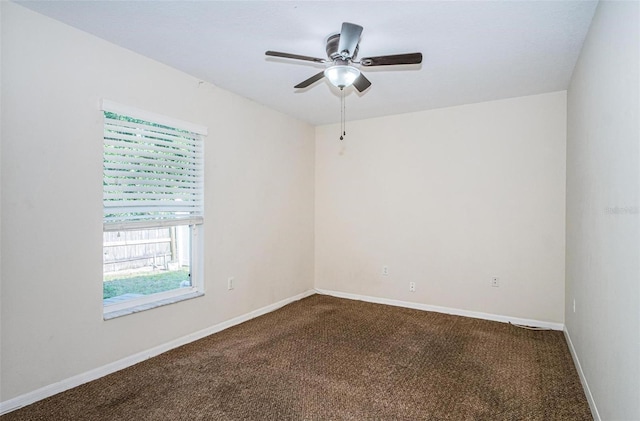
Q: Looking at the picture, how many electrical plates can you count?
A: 5